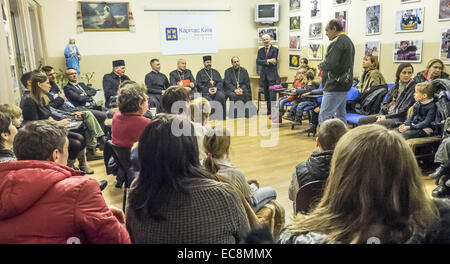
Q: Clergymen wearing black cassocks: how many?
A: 5